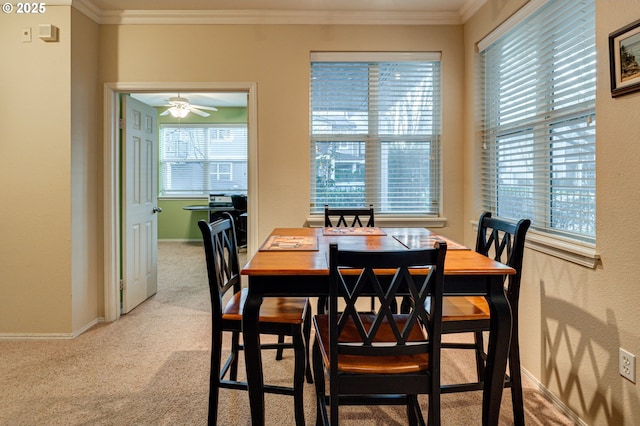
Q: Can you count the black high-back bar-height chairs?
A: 4